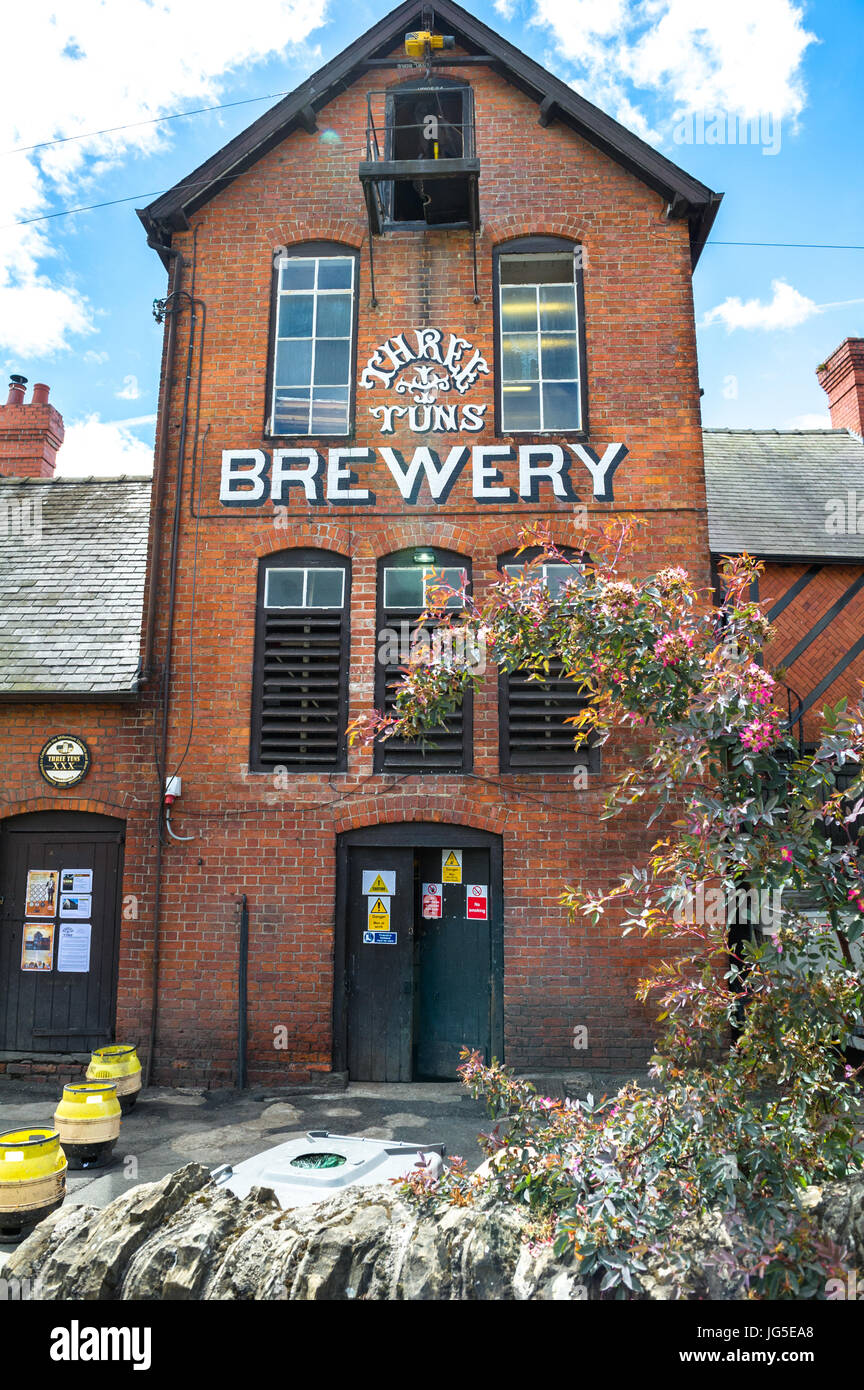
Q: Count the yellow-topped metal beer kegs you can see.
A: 3